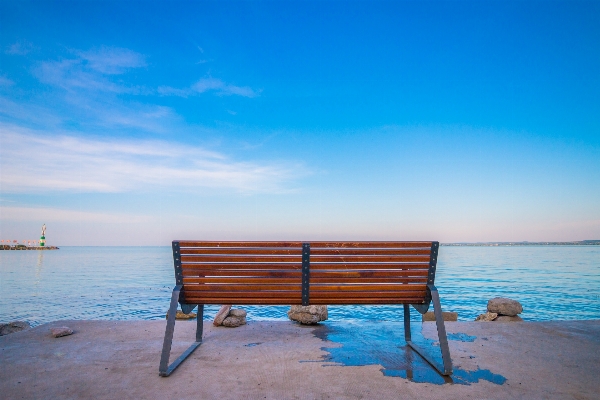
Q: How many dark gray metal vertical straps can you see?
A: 3